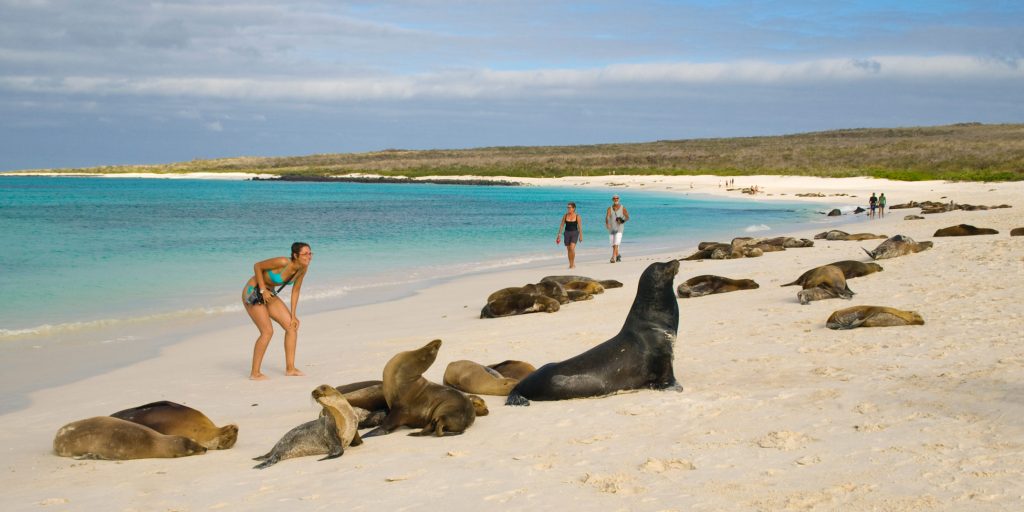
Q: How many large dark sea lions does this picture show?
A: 1